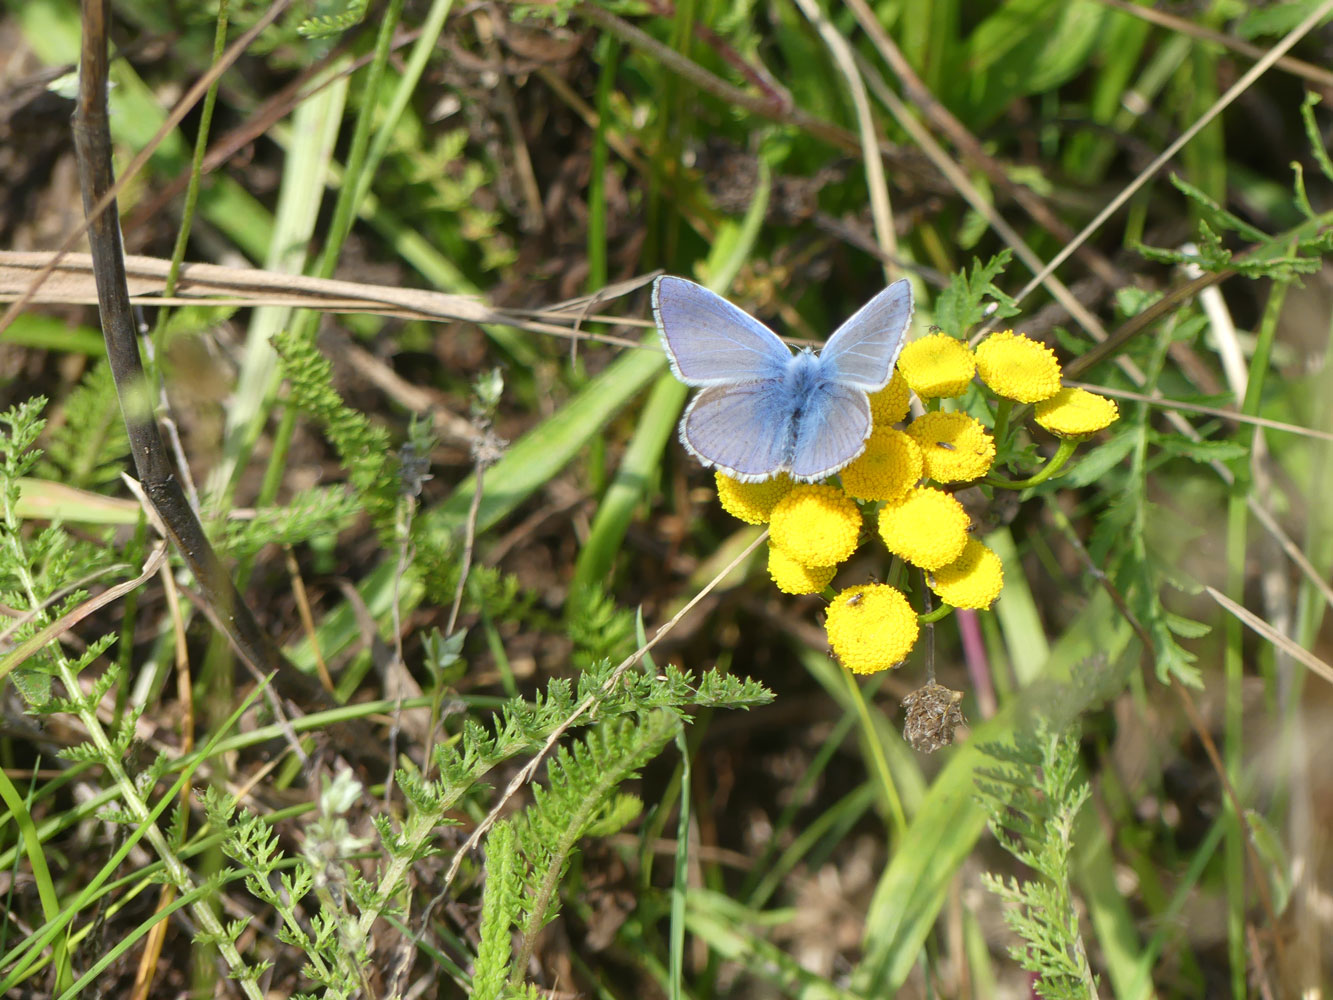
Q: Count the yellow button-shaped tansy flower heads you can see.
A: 12